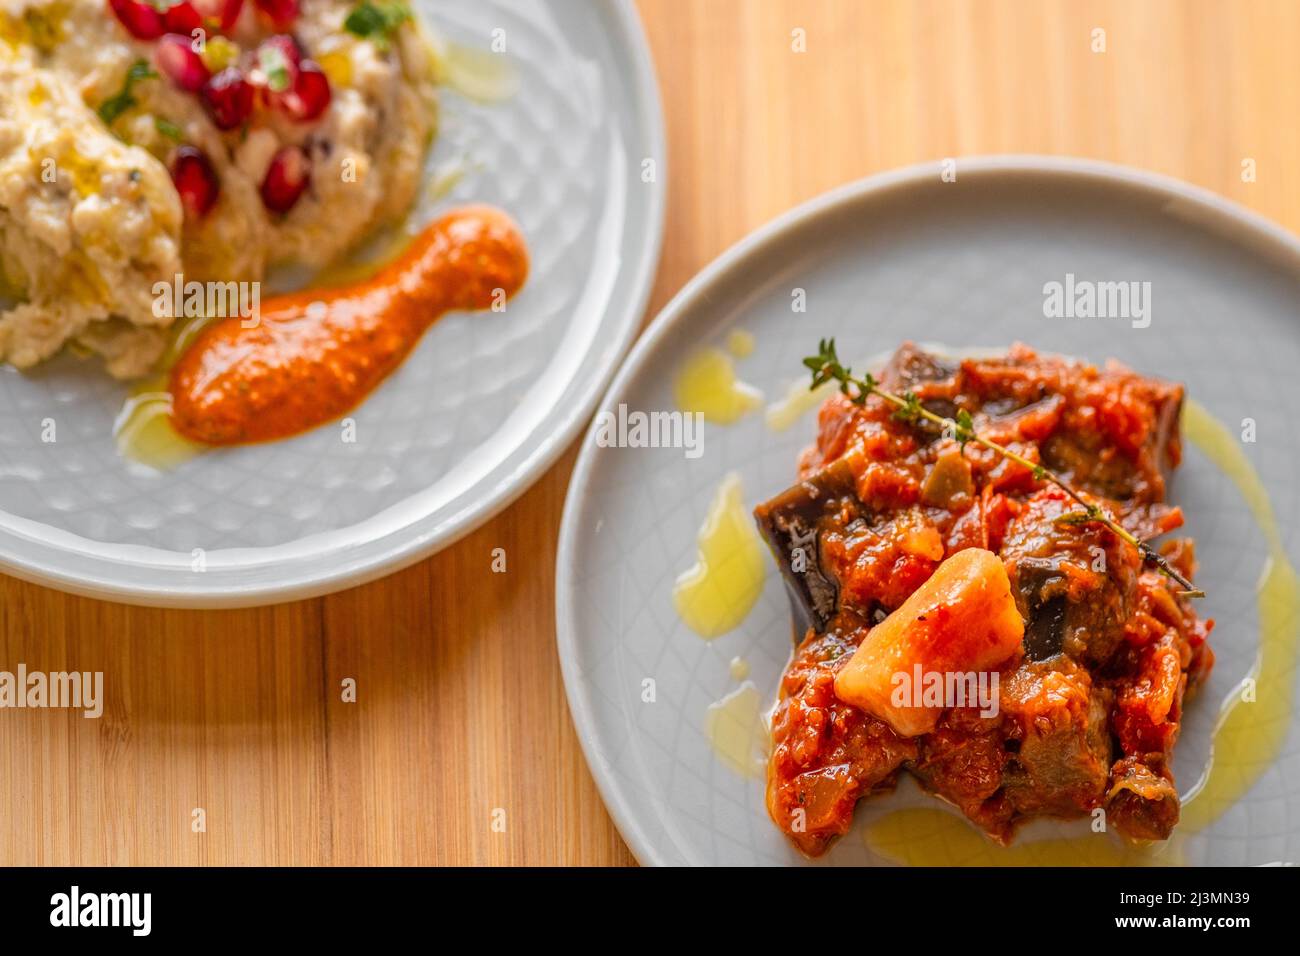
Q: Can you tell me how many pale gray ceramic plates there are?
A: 2